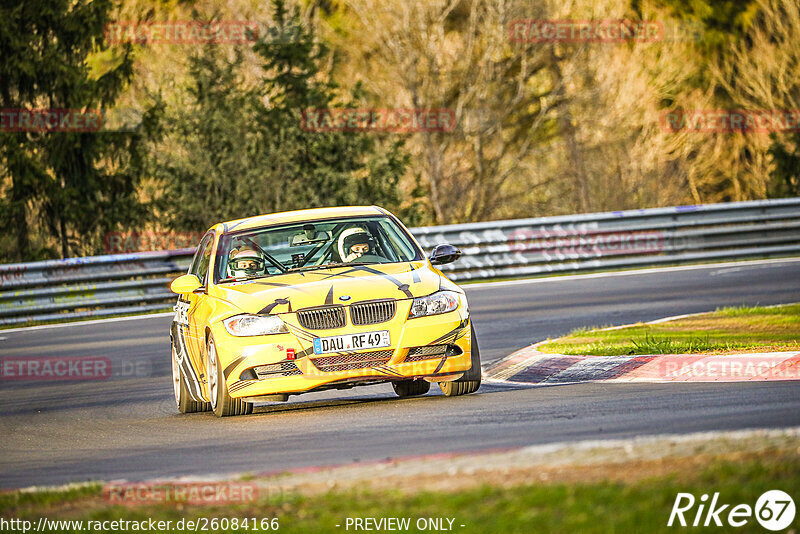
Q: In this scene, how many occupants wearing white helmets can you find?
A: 2